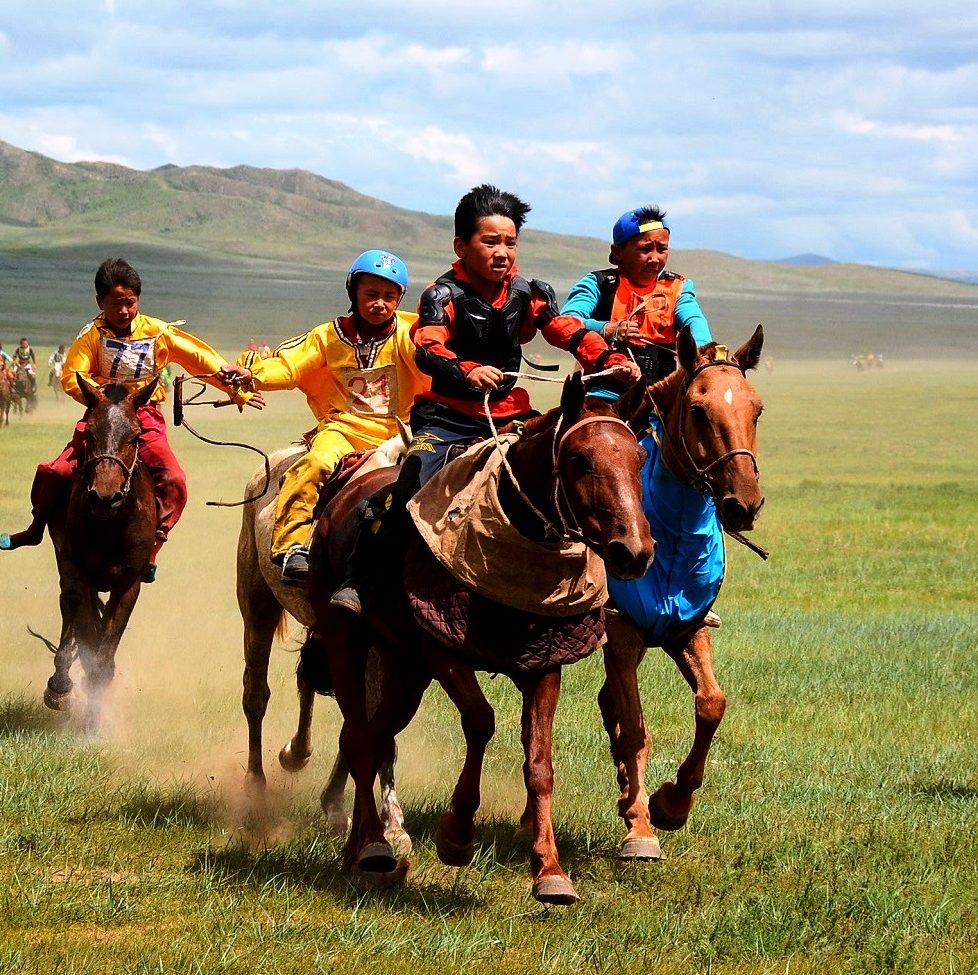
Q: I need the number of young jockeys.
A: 4